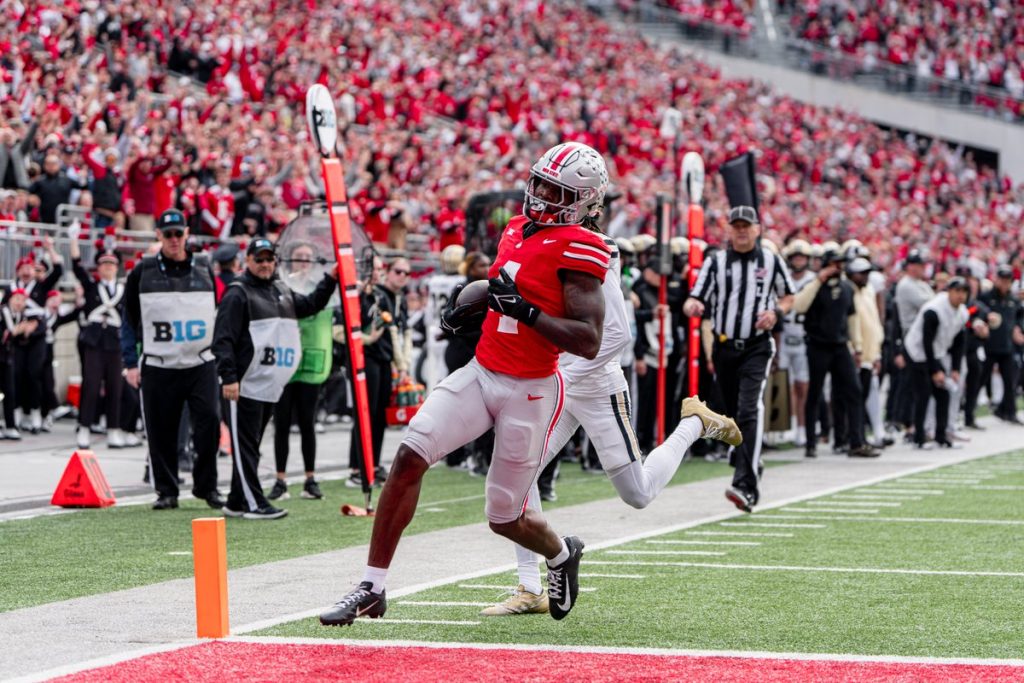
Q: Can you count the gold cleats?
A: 2